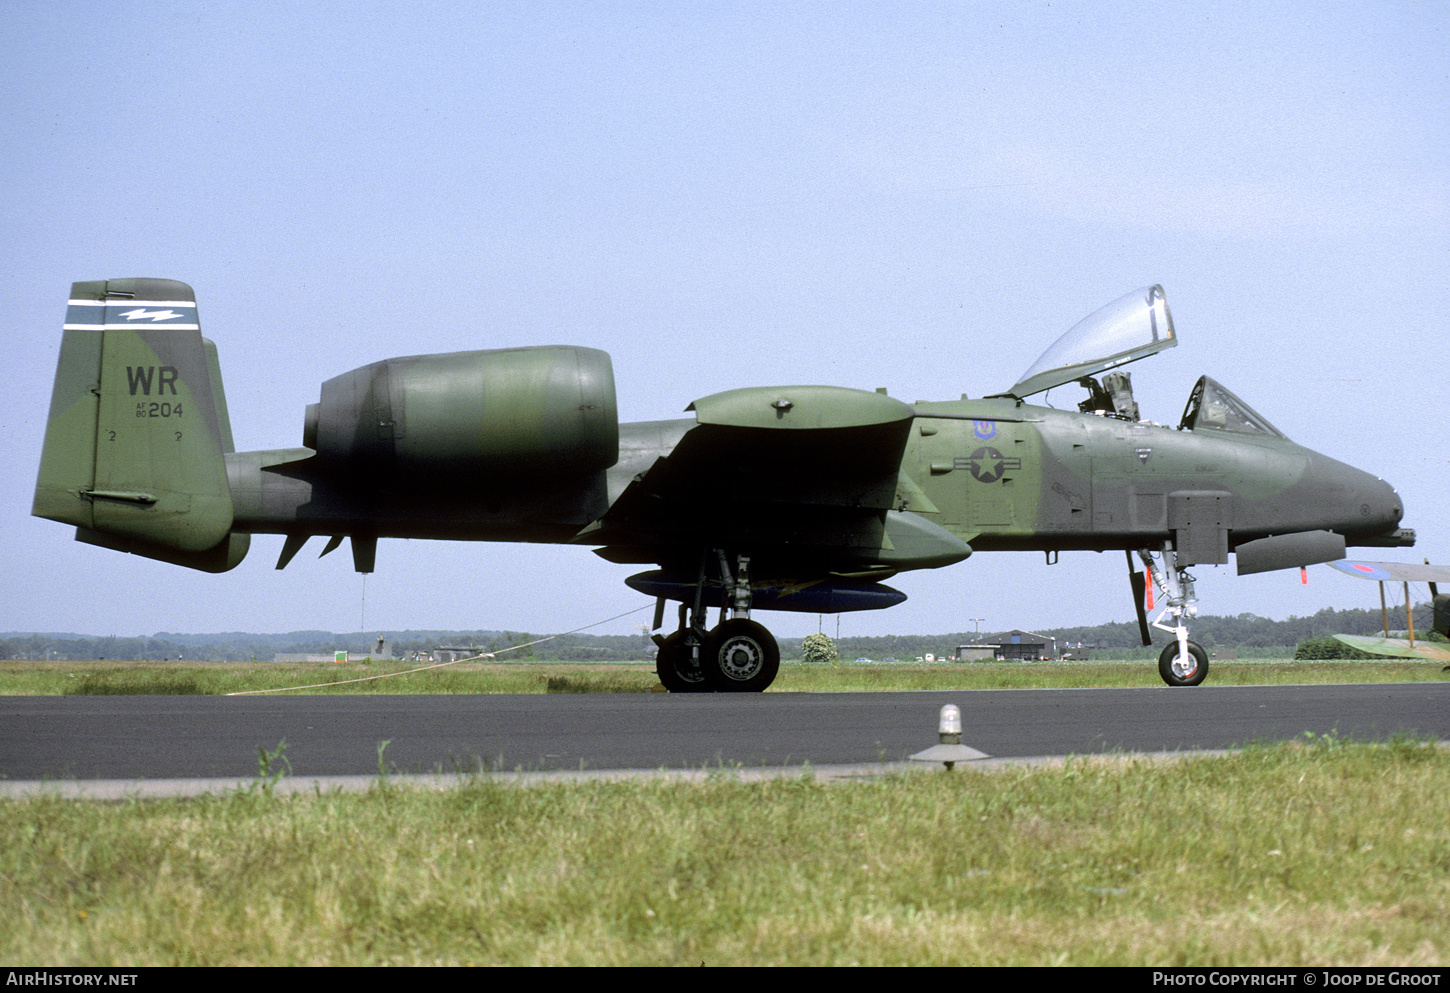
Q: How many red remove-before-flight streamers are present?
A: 2